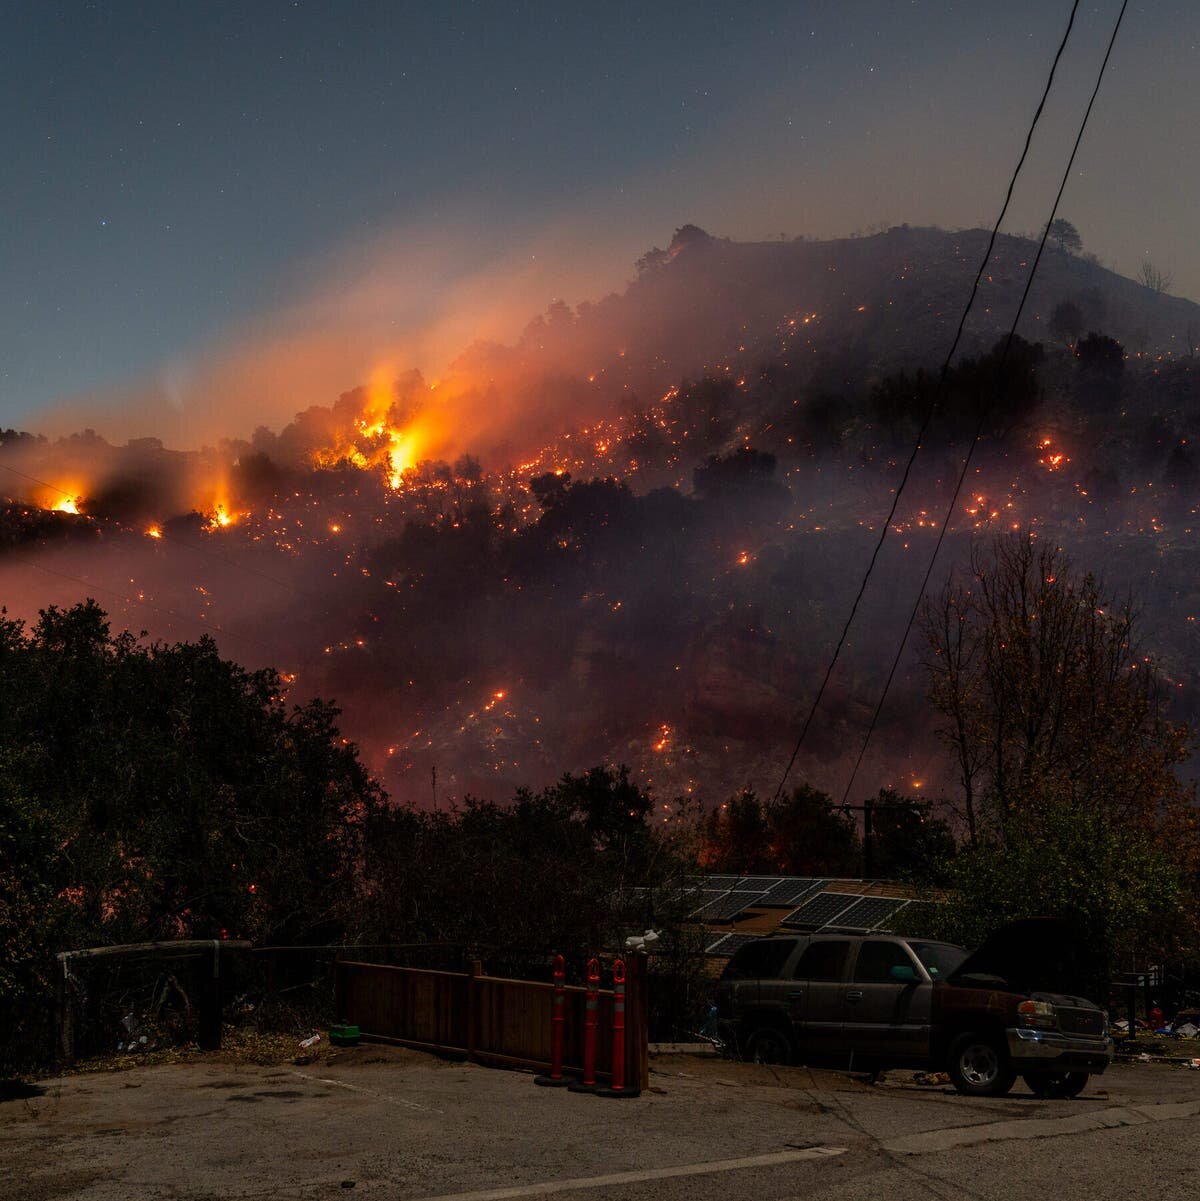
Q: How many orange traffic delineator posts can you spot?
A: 3